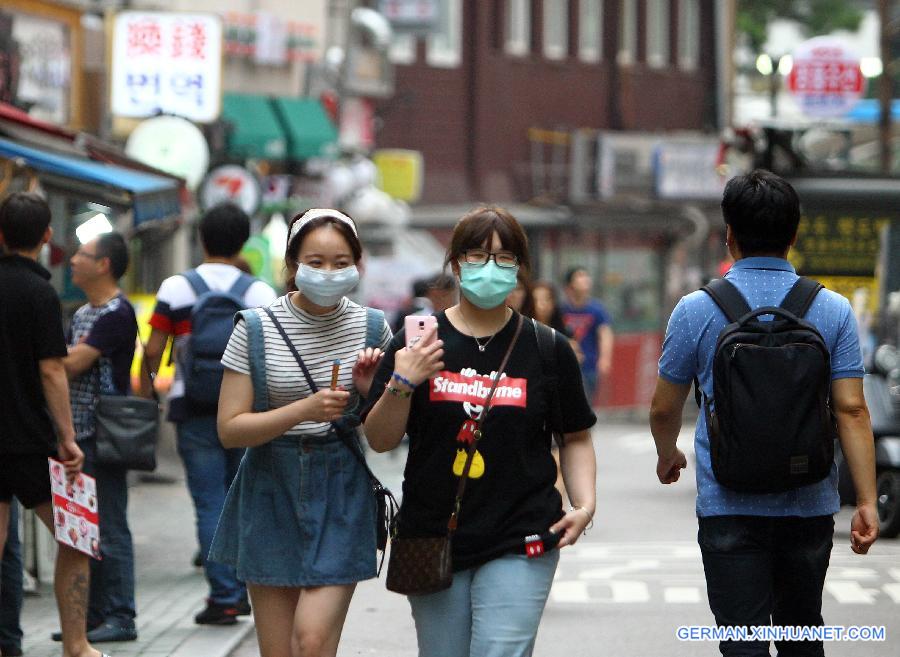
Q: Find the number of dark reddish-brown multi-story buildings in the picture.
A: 1